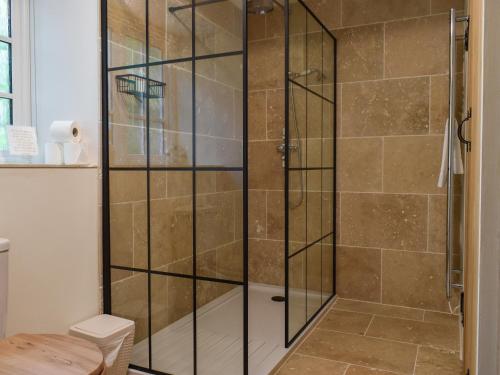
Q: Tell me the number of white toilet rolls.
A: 3